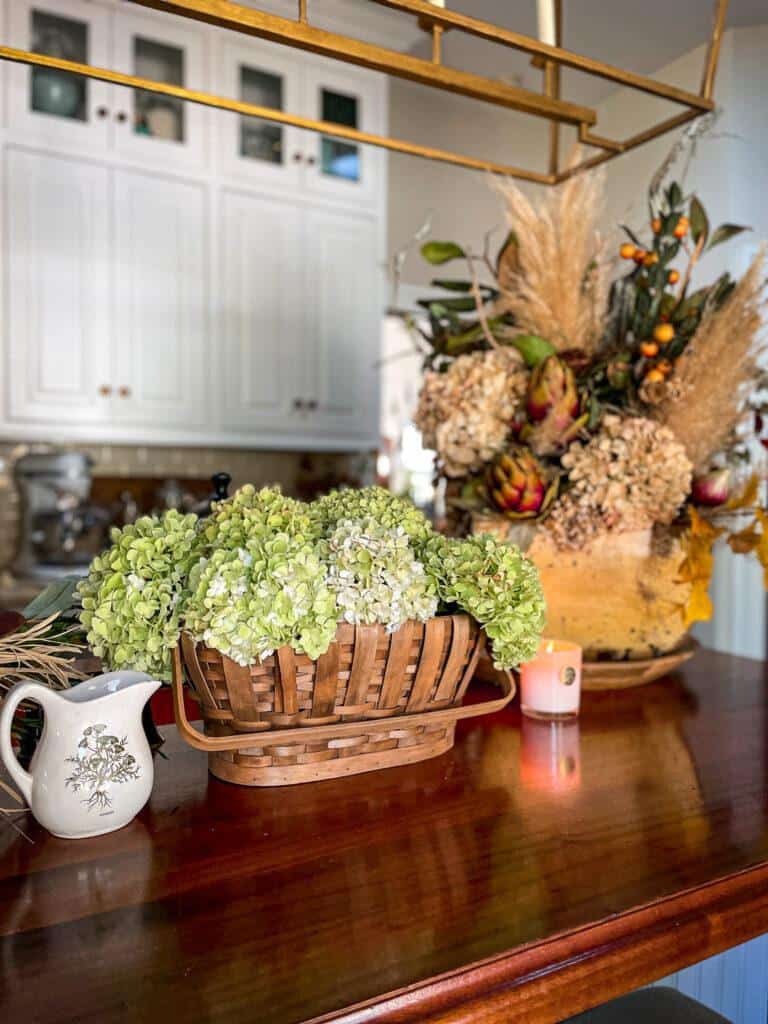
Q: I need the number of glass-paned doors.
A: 4